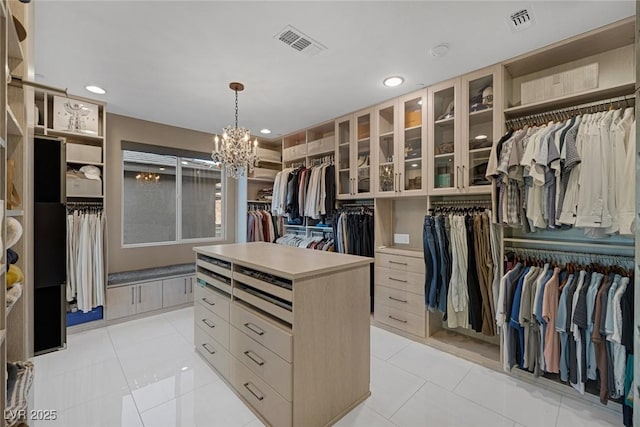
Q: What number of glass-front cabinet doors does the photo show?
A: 6